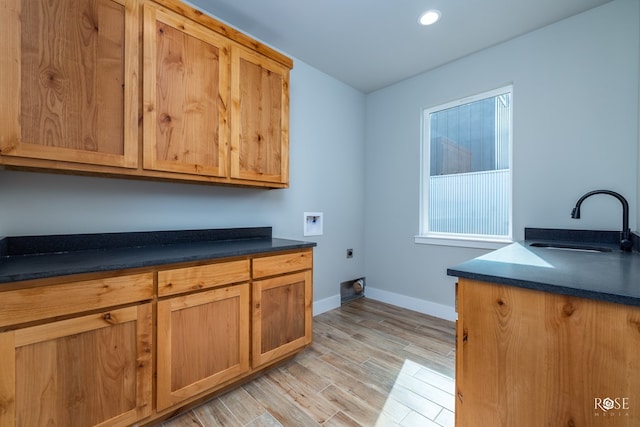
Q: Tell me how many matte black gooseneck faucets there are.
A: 1